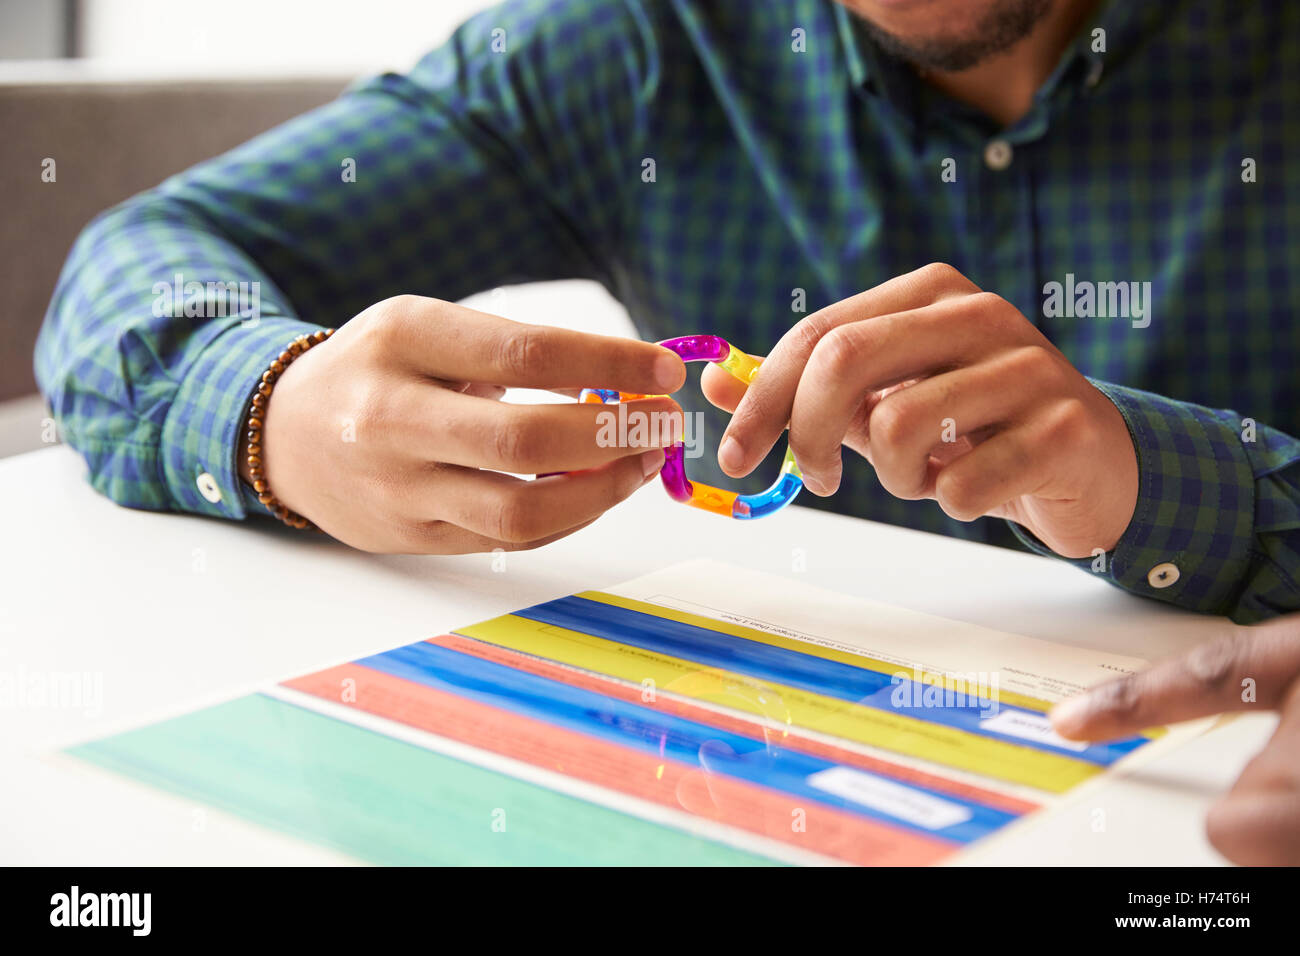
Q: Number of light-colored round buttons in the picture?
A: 3